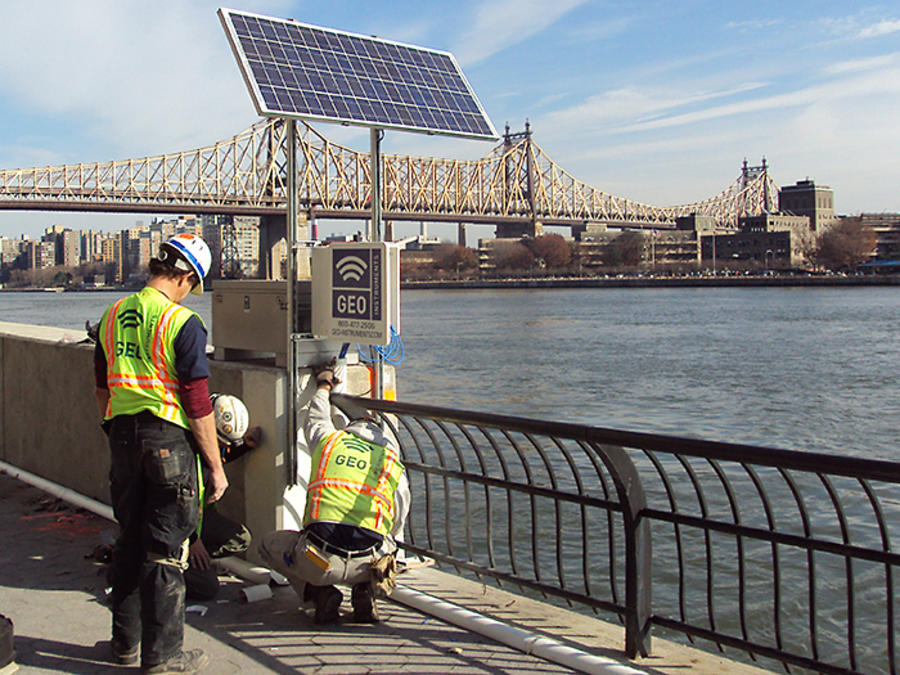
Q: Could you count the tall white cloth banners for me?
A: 0